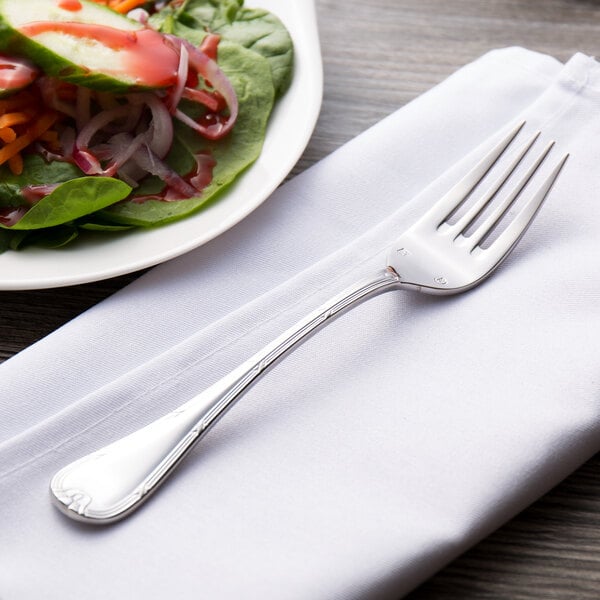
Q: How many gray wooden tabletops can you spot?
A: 1